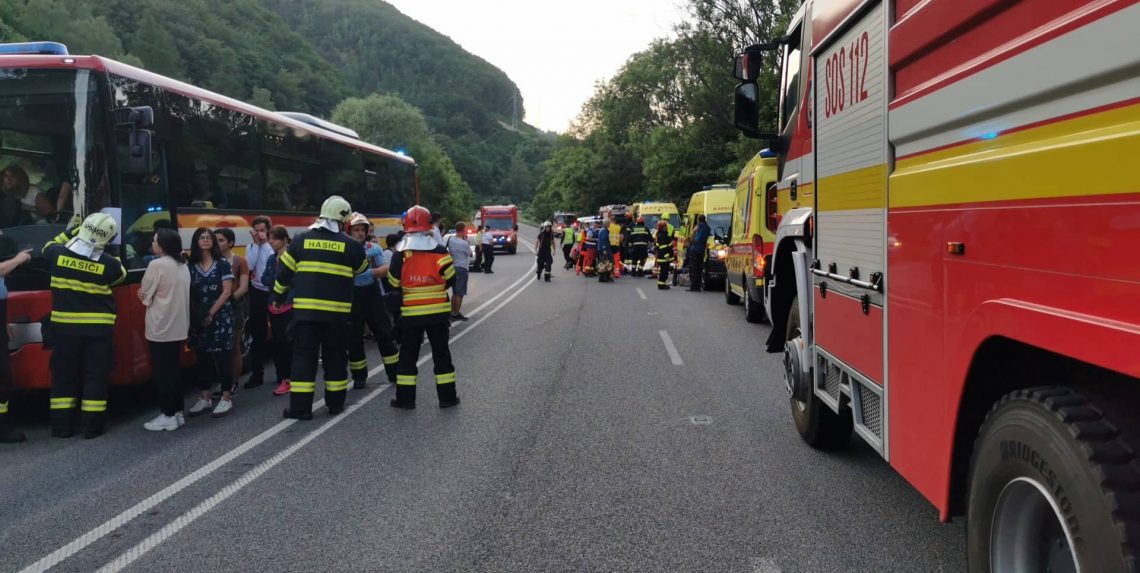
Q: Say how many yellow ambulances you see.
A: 3